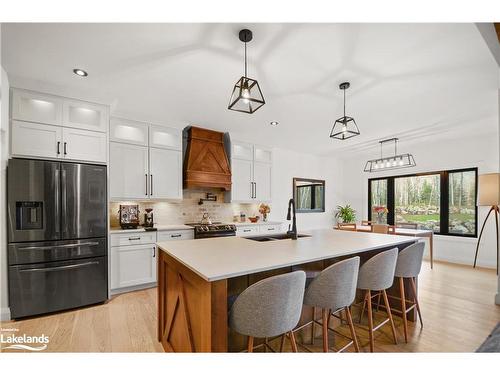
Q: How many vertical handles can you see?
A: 9